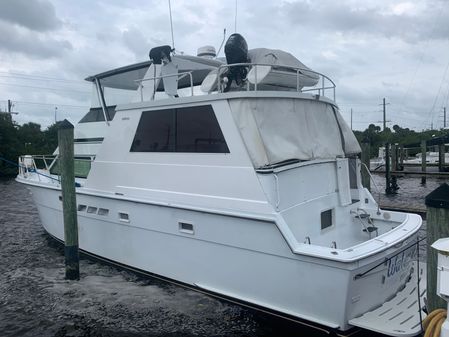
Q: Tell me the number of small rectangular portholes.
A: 5